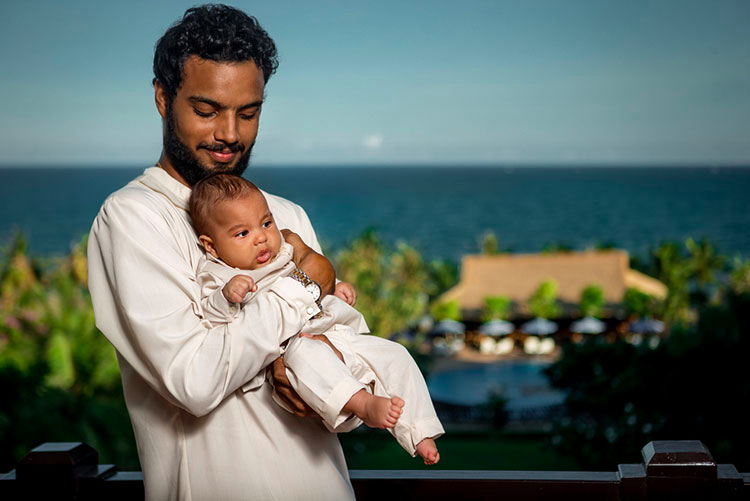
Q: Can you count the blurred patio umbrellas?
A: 5